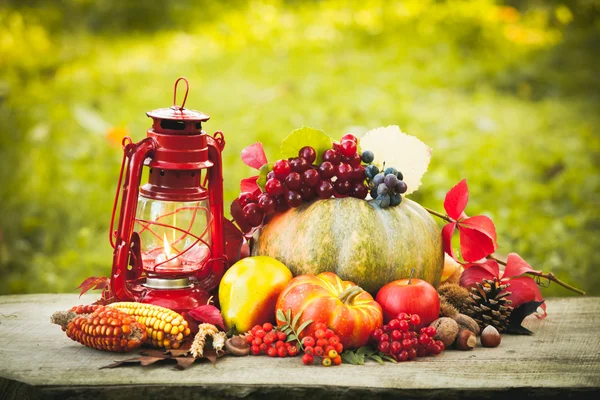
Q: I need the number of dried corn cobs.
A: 3